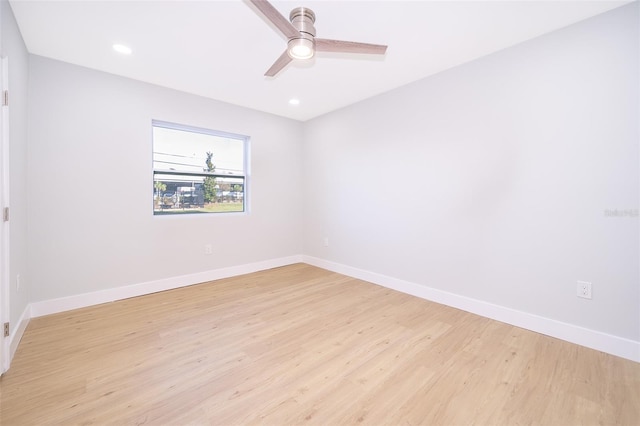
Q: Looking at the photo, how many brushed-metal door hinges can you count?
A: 3